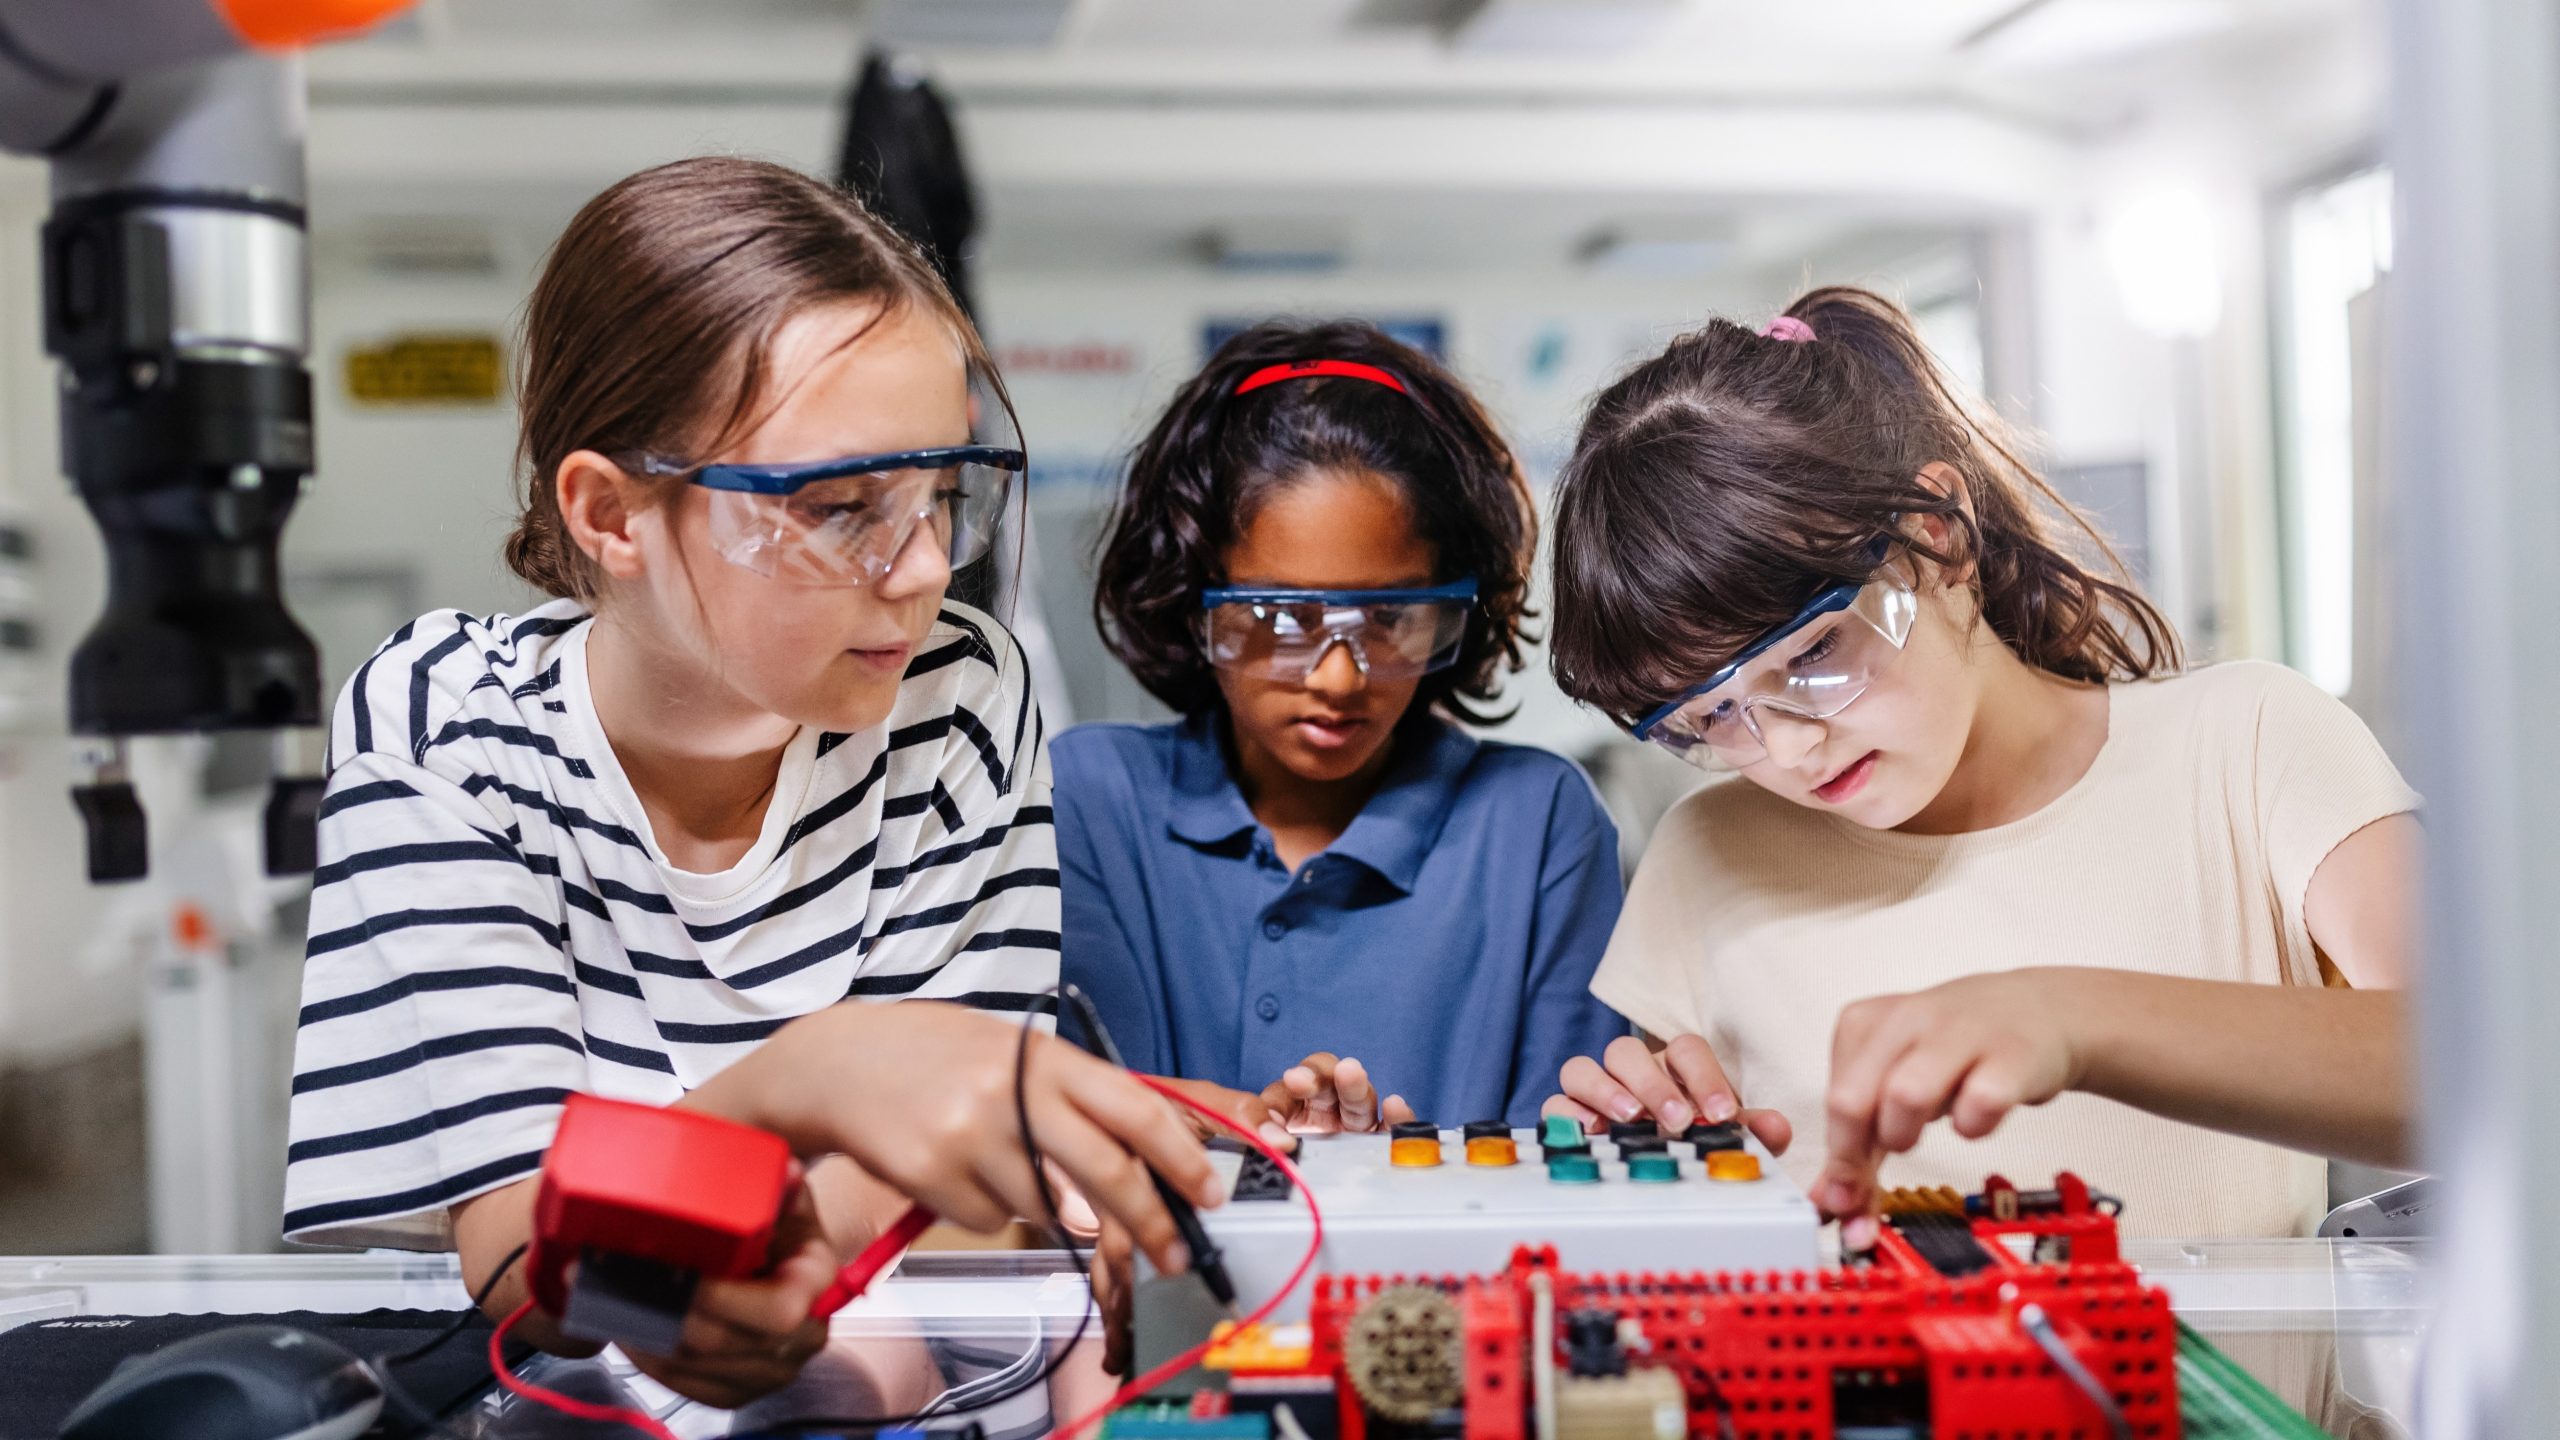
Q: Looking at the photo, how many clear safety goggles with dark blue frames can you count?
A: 3